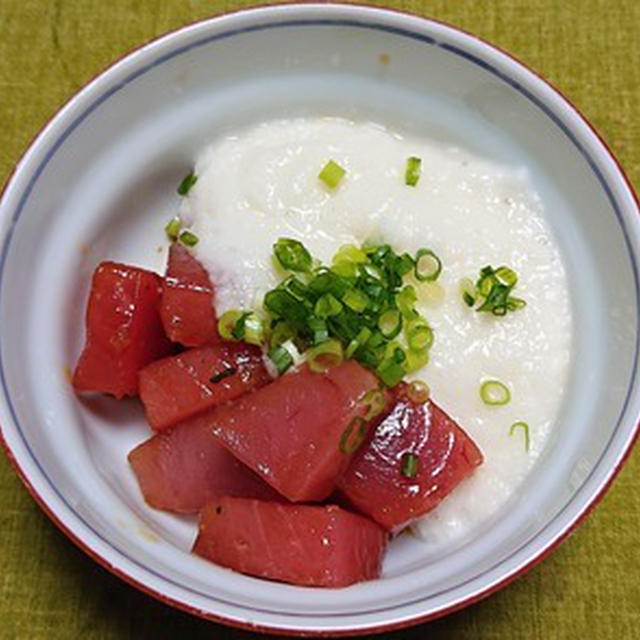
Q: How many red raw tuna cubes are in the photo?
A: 7